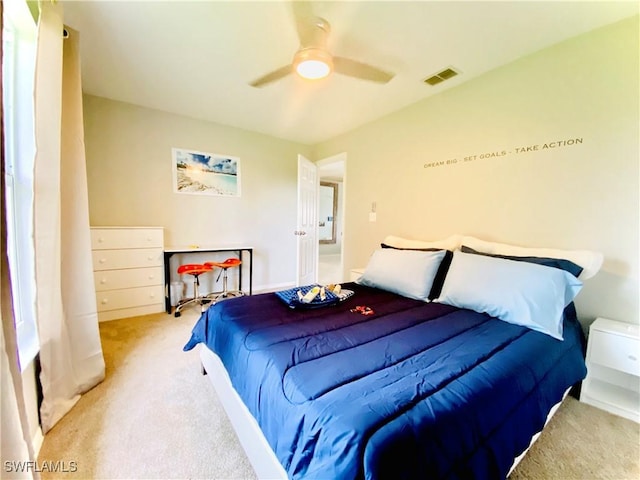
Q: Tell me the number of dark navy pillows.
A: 2